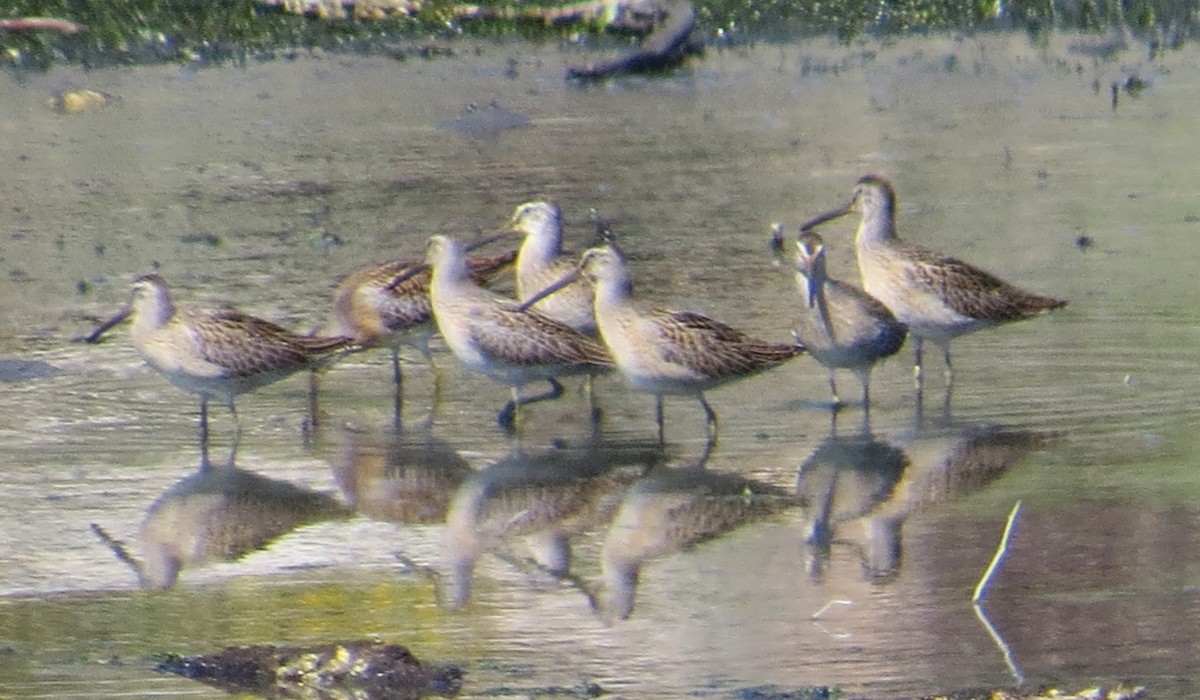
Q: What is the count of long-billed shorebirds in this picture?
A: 7